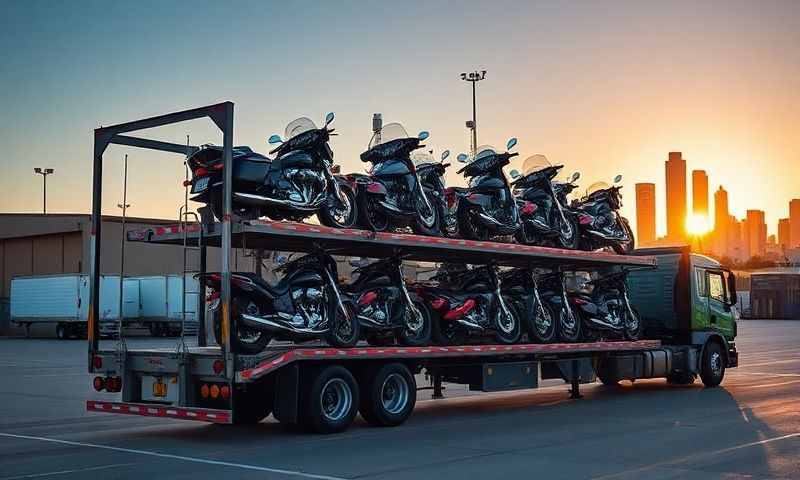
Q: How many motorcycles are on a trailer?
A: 13